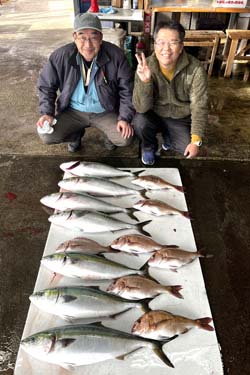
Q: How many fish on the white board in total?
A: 14